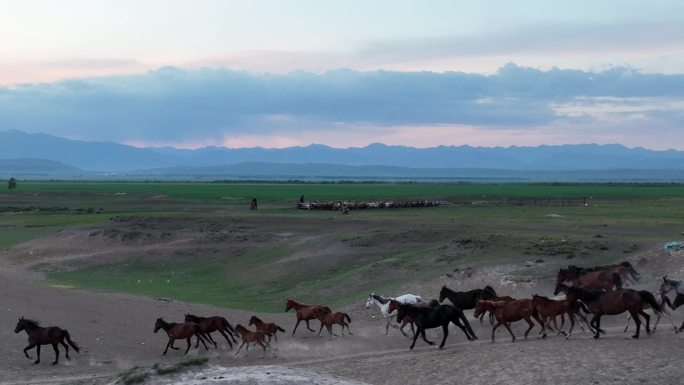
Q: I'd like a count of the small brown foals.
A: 3